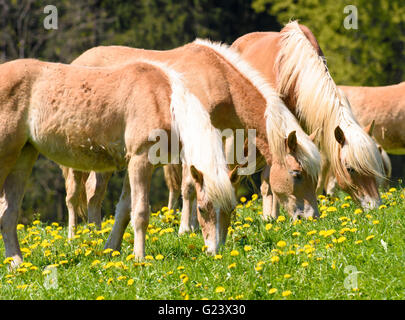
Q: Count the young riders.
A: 0